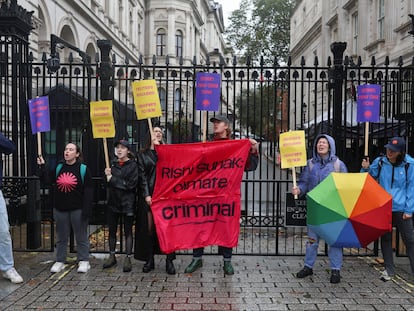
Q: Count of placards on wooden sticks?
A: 6